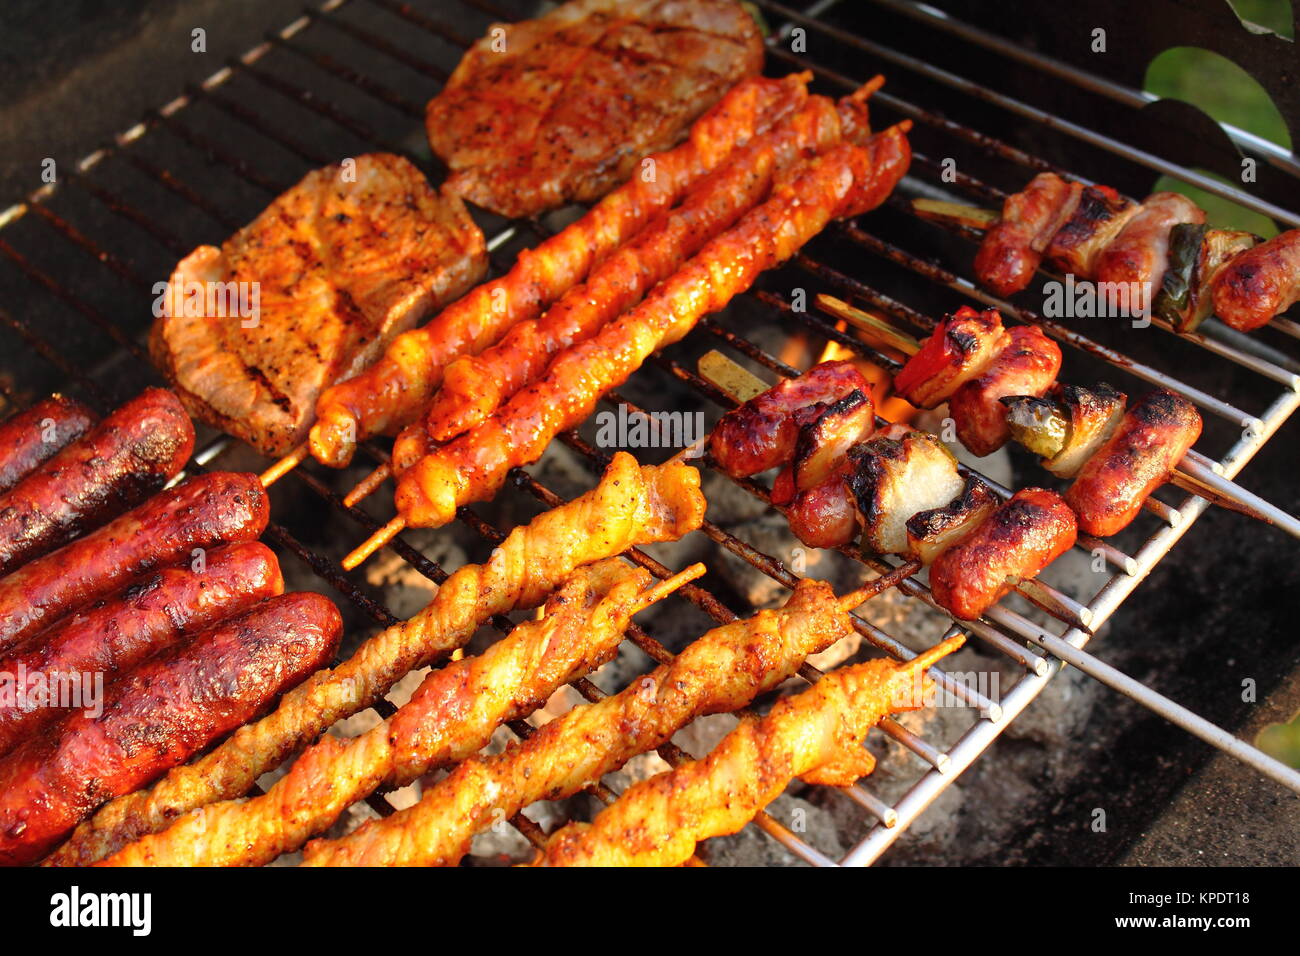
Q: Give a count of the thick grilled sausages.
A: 5